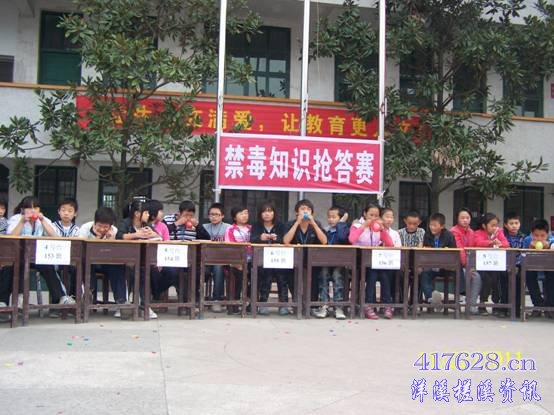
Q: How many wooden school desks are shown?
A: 11